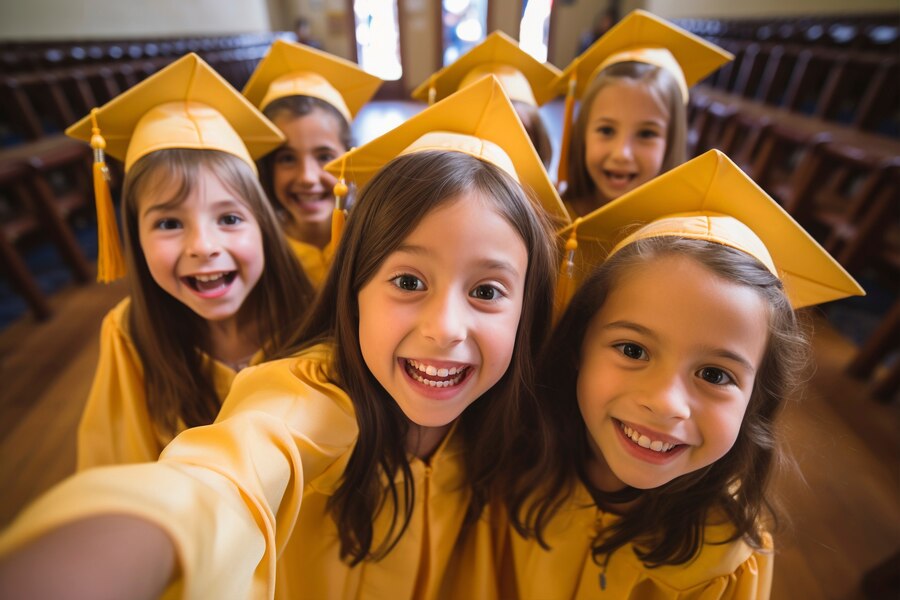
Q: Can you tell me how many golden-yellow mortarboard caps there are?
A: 6